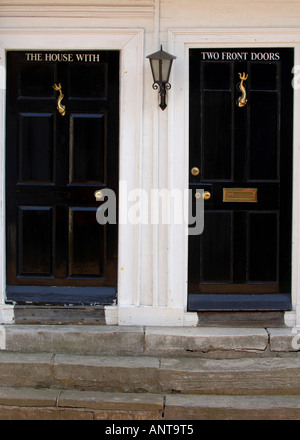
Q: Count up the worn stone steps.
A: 3